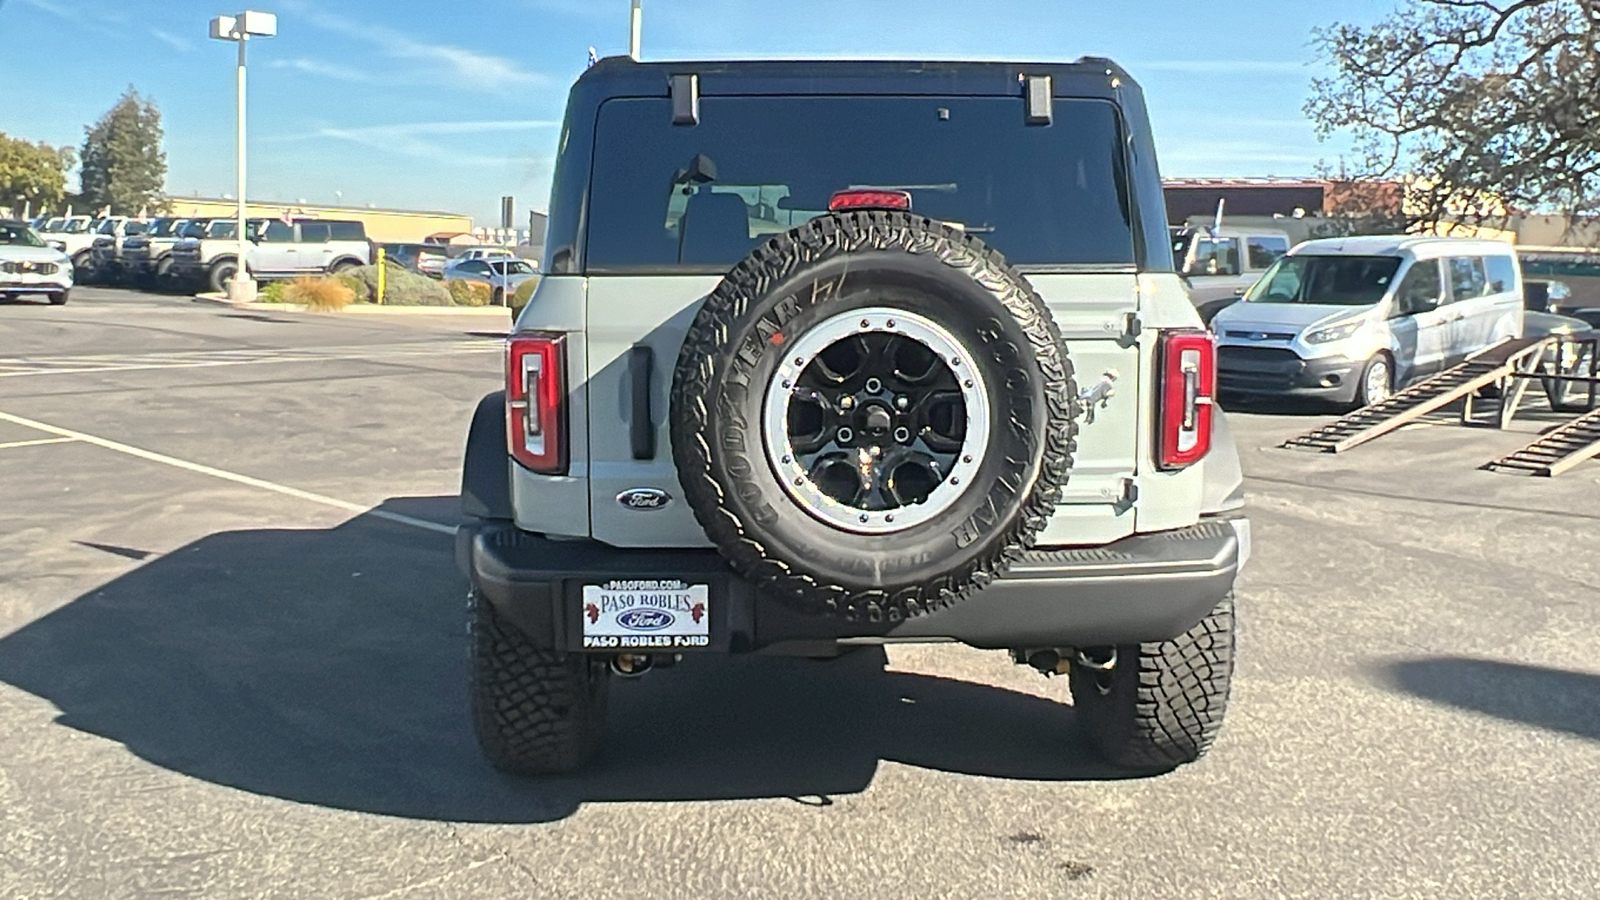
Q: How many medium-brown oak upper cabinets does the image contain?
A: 0